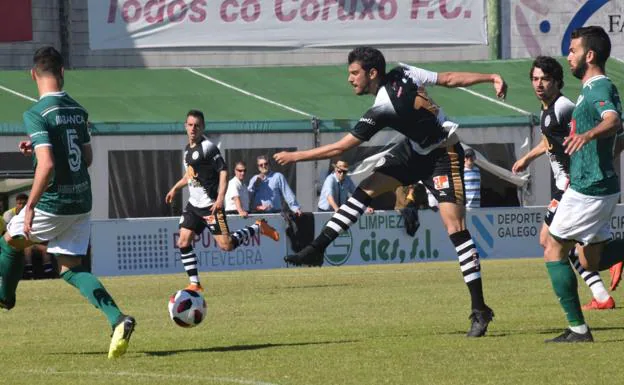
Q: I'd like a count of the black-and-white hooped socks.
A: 5